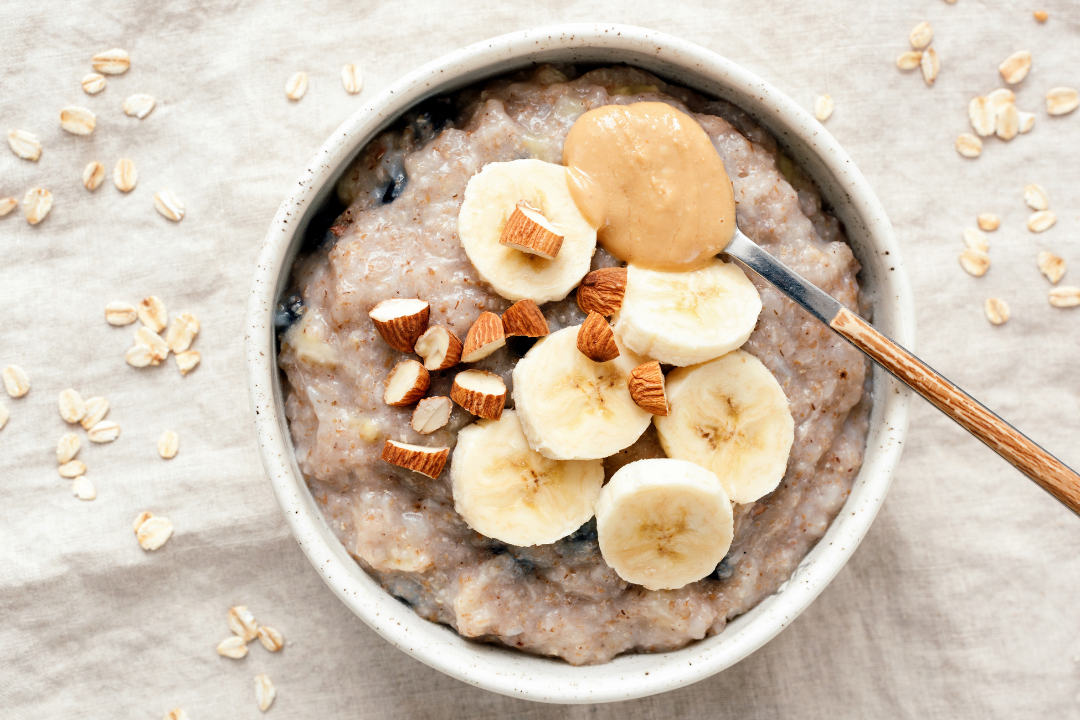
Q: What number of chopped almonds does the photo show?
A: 12